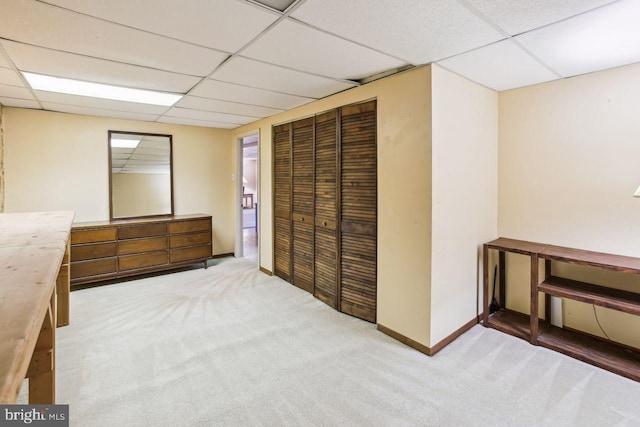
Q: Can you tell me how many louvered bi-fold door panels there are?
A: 4